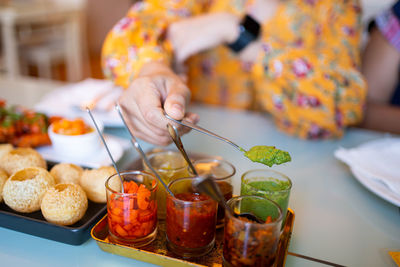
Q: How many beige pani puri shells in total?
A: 7